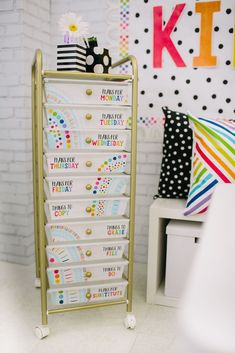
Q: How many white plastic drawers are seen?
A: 10